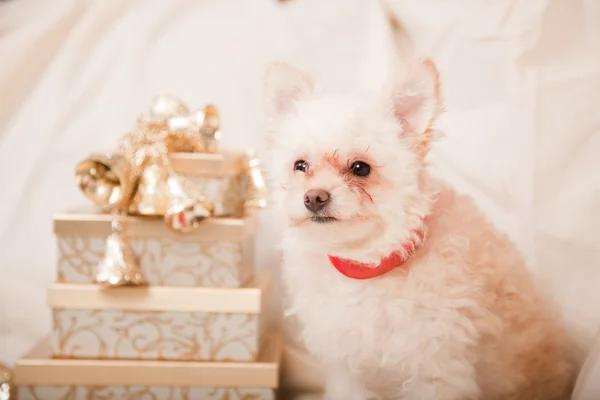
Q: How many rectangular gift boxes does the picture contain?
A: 4